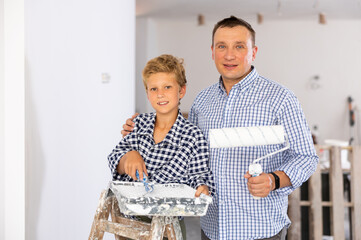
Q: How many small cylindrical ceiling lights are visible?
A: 3